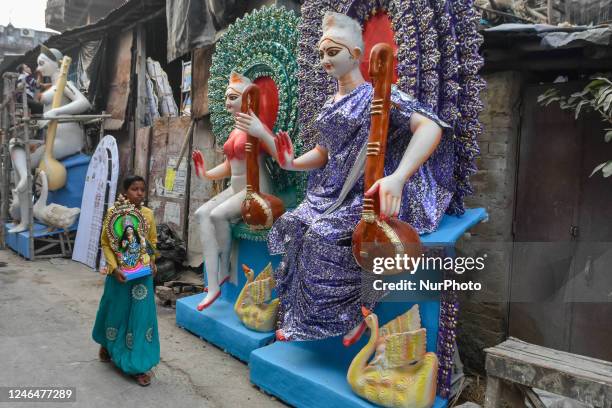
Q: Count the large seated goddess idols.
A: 3